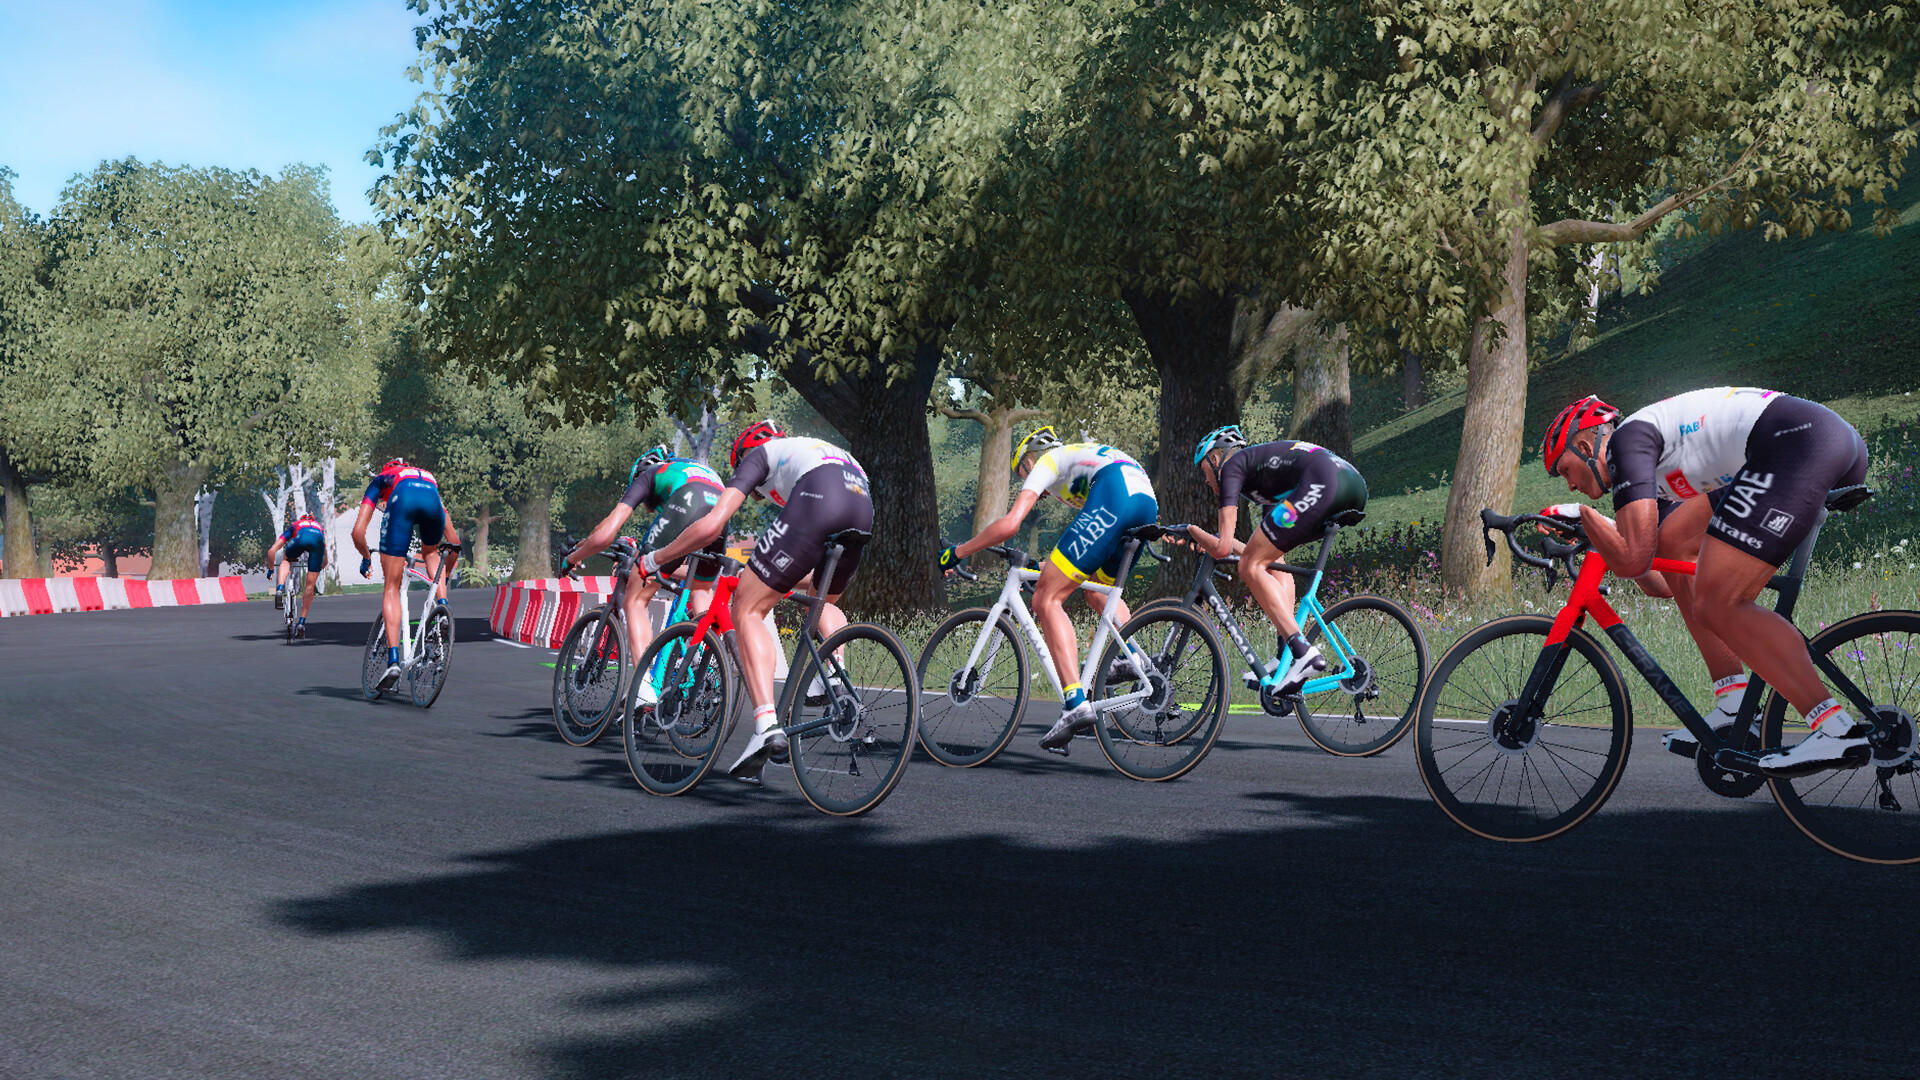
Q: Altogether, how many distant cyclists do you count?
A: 2